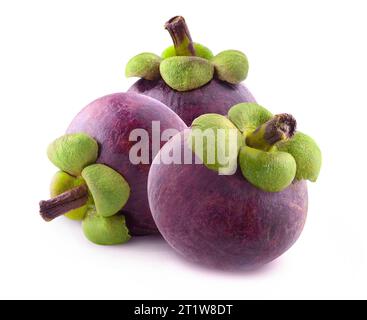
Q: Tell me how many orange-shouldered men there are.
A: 0